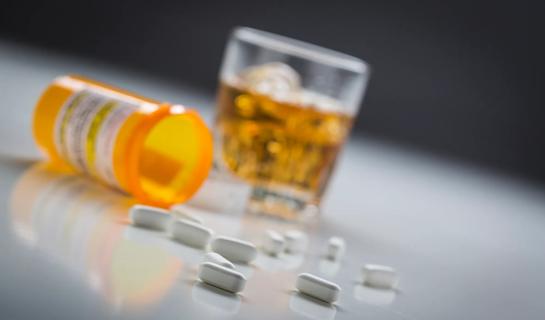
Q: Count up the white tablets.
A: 11